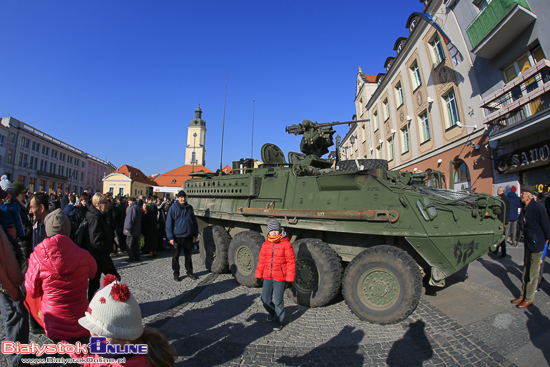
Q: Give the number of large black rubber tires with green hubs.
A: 4